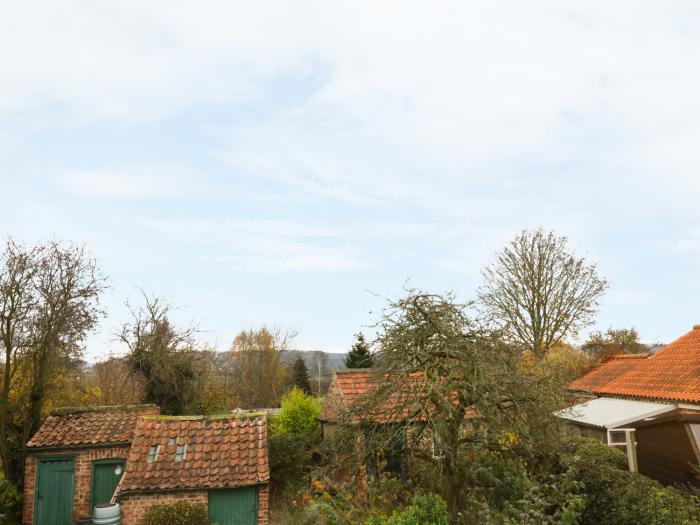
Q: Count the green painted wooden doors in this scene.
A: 3